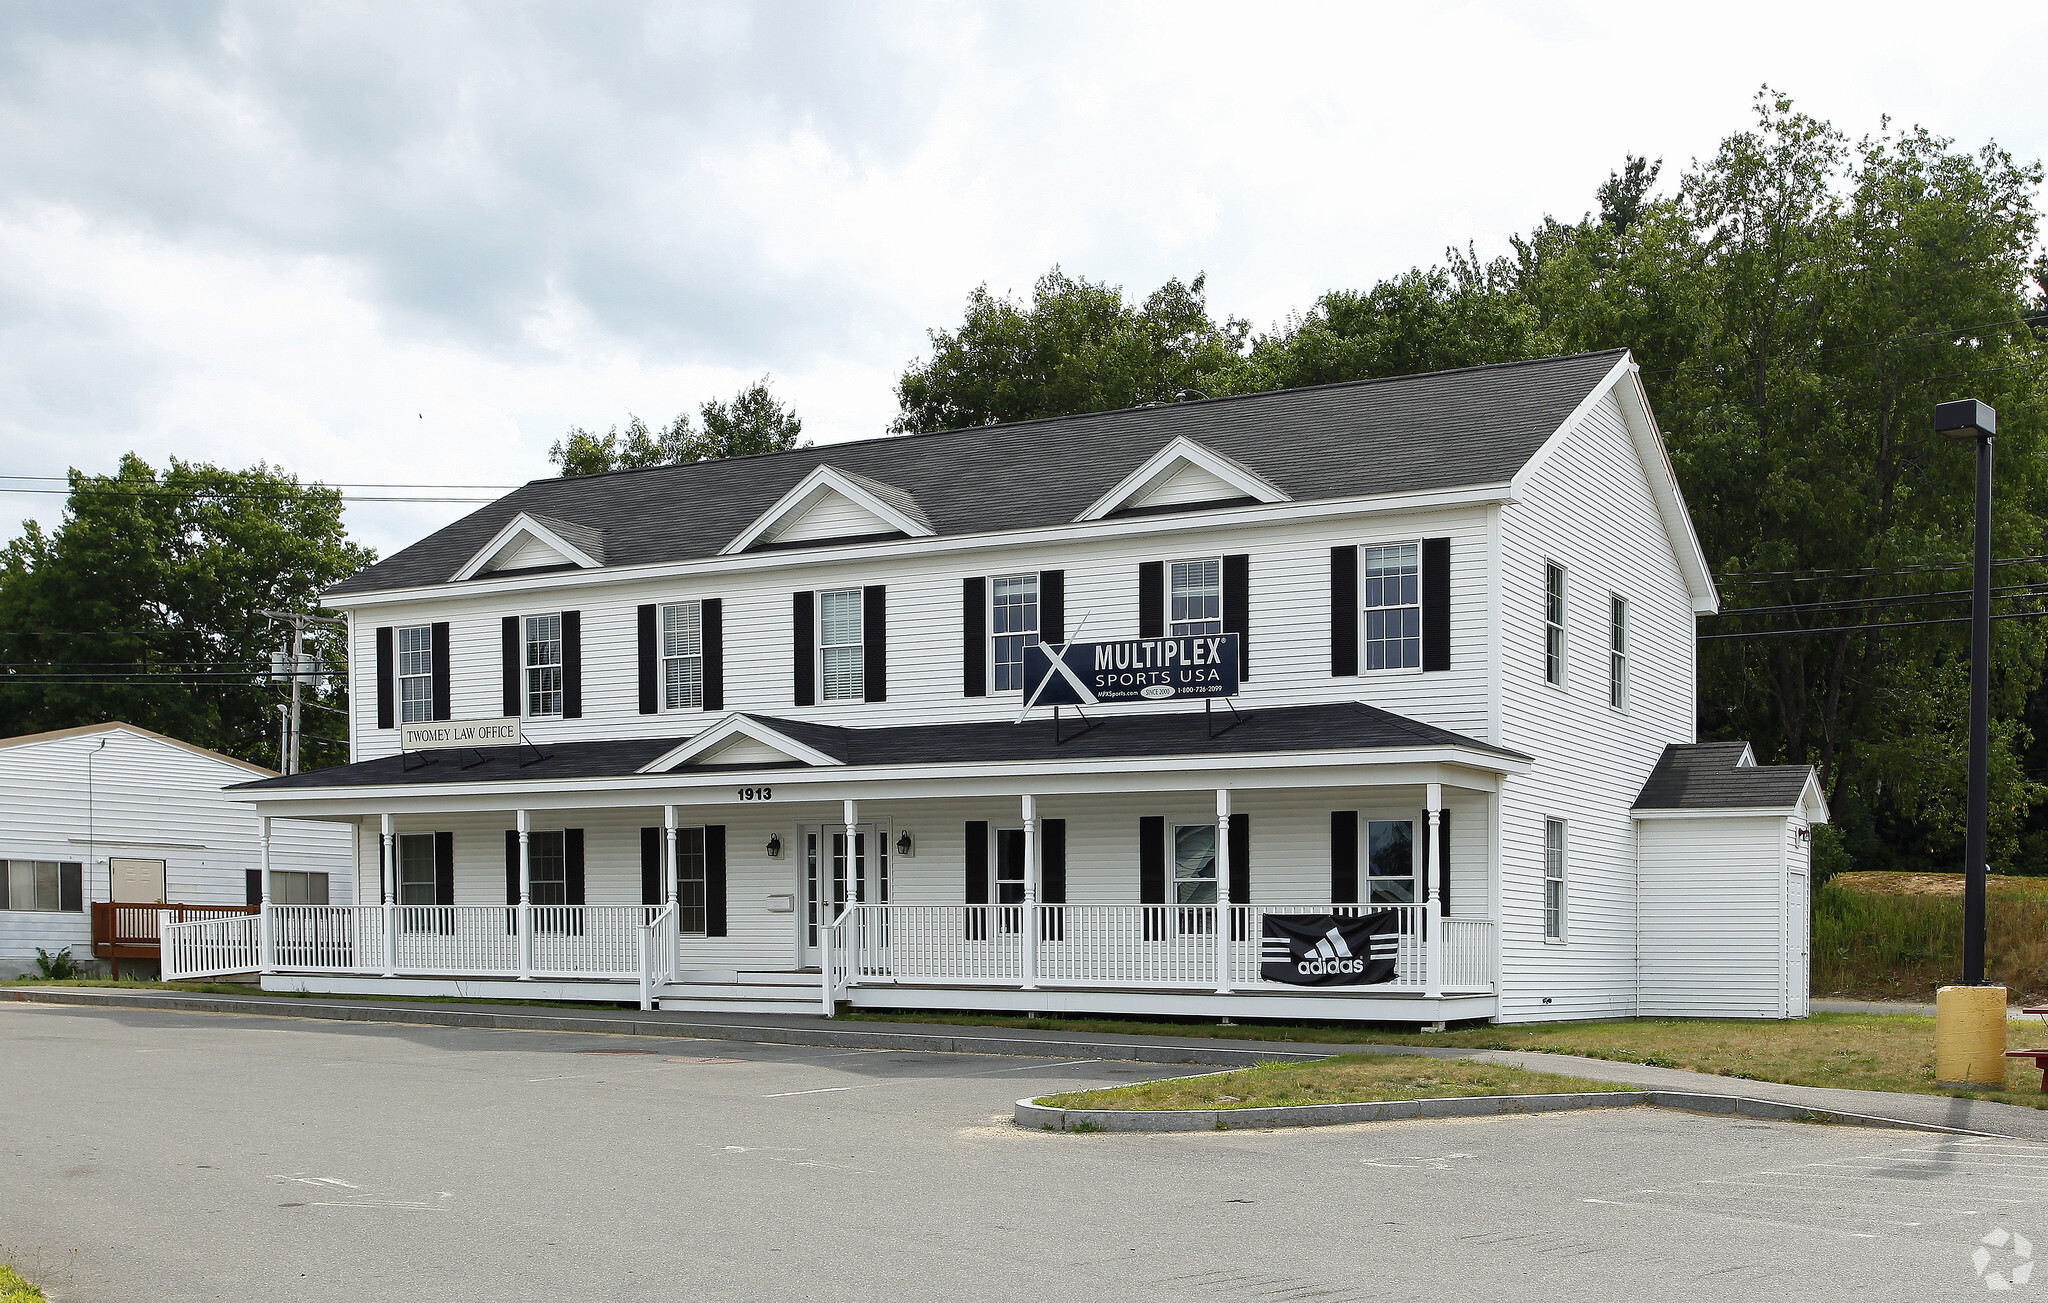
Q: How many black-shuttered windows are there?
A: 13